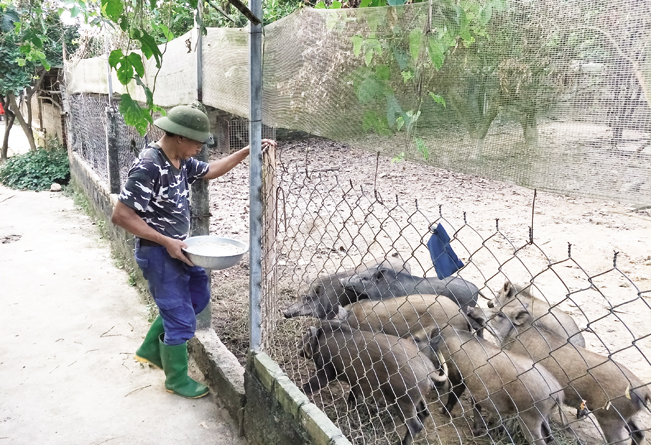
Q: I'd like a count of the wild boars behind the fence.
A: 7